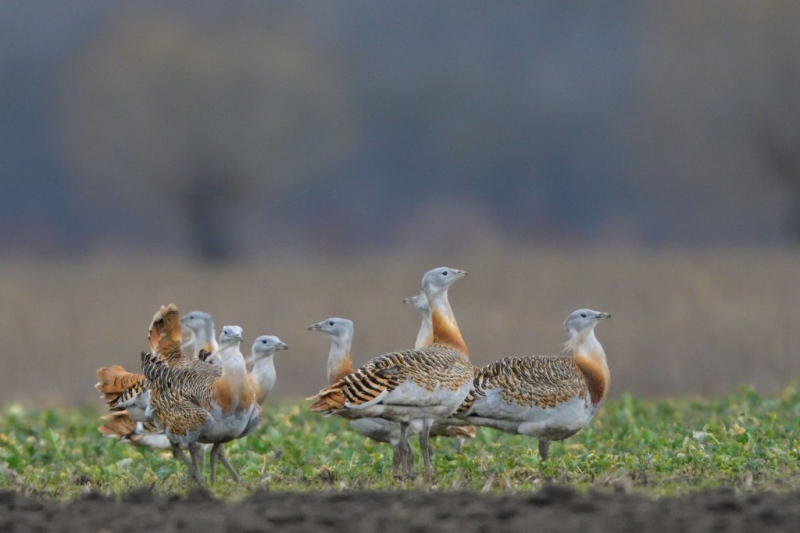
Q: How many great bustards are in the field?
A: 7